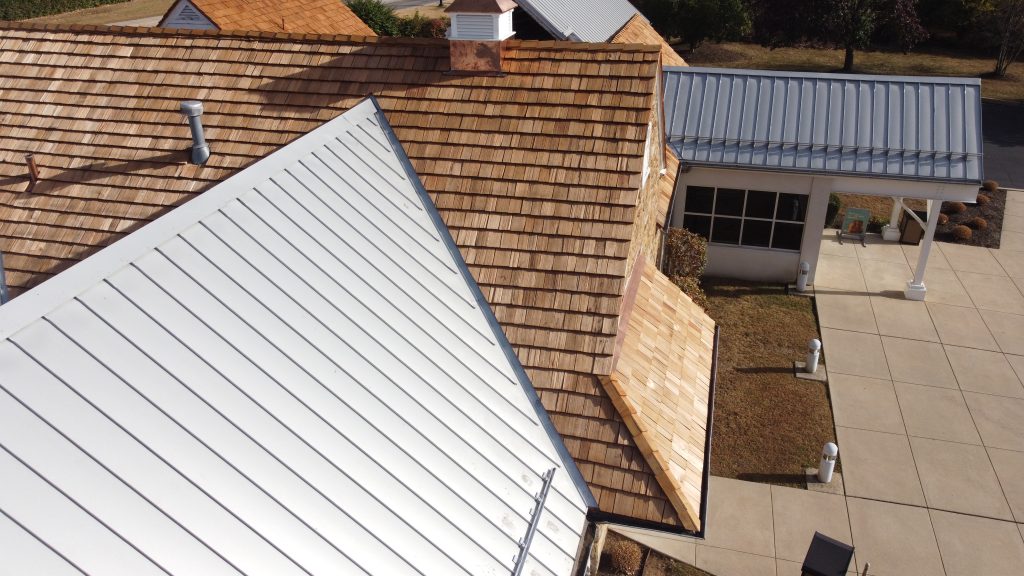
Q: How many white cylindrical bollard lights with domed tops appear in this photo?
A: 3